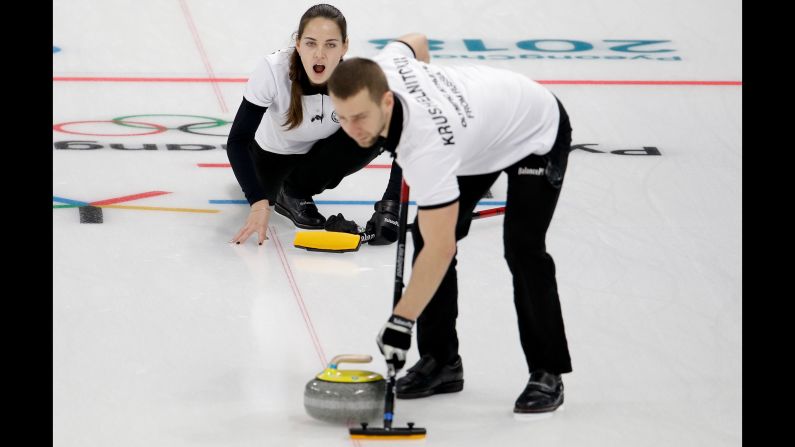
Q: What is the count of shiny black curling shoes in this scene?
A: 3